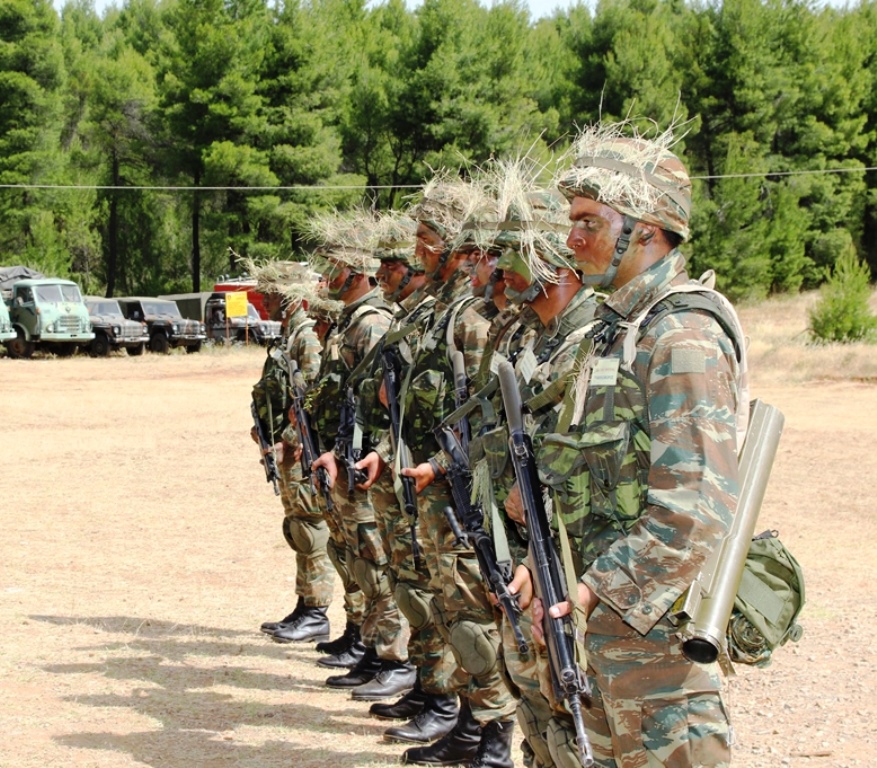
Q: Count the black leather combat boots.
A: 10